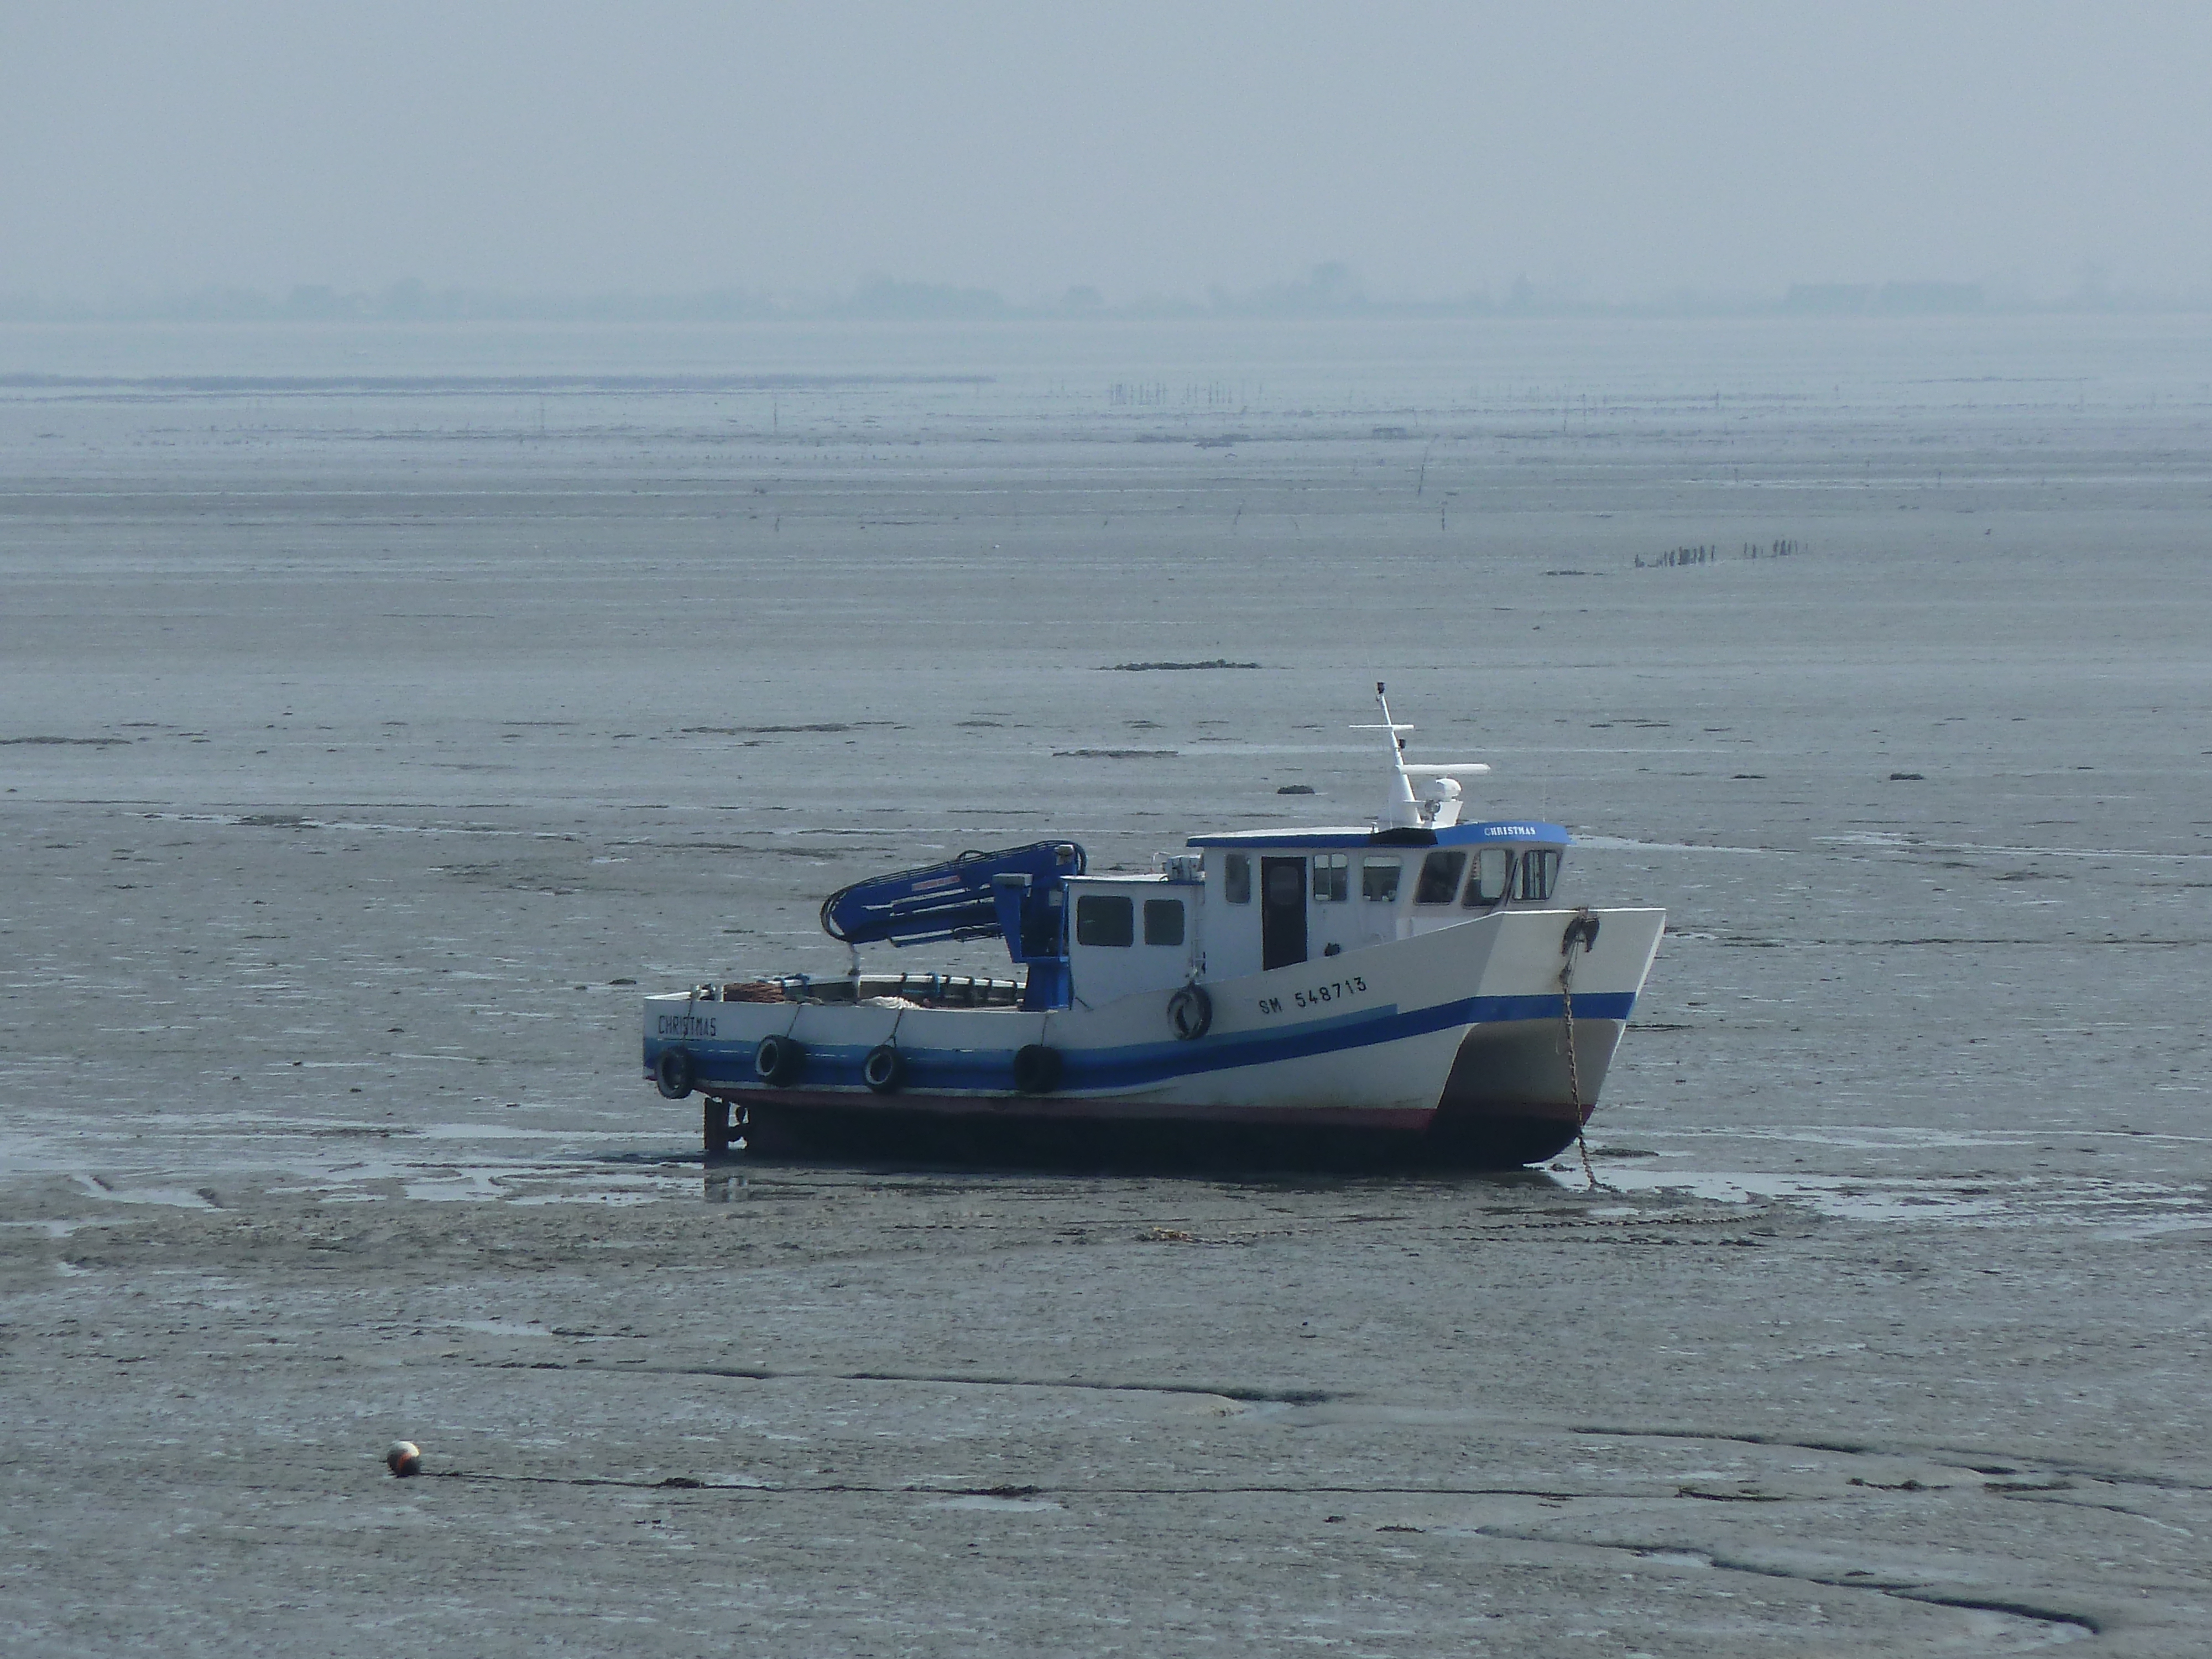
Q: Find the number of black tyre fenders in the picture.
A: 5